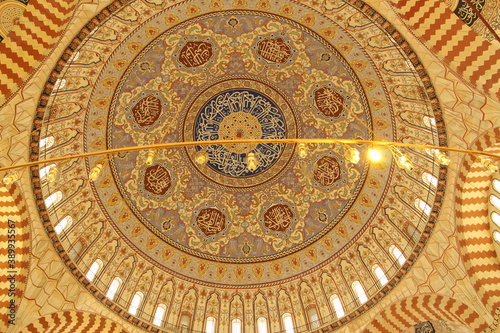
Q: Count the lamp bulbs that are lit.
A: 1